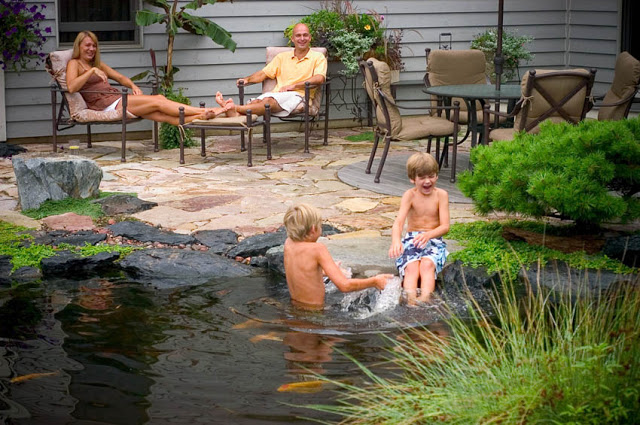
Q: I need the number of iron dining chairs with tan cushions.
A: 4